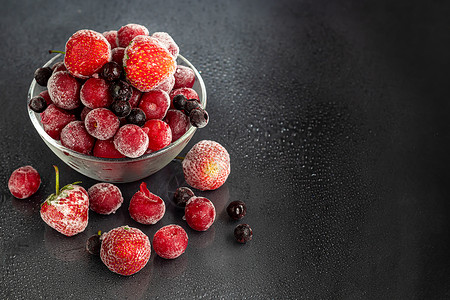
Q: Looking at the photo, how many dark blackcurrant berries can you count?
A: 13